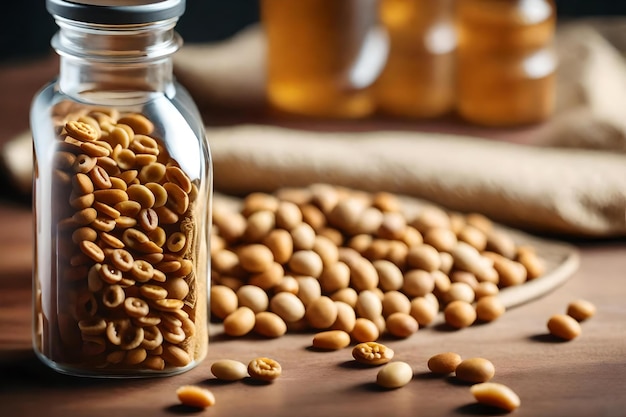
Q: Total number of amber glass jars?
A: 3